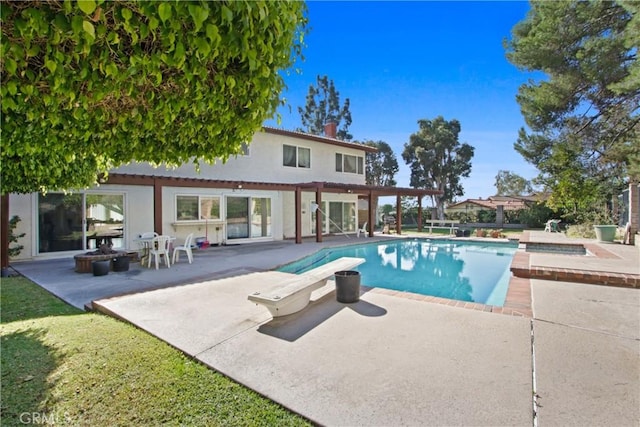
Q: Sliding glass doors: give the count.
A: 3